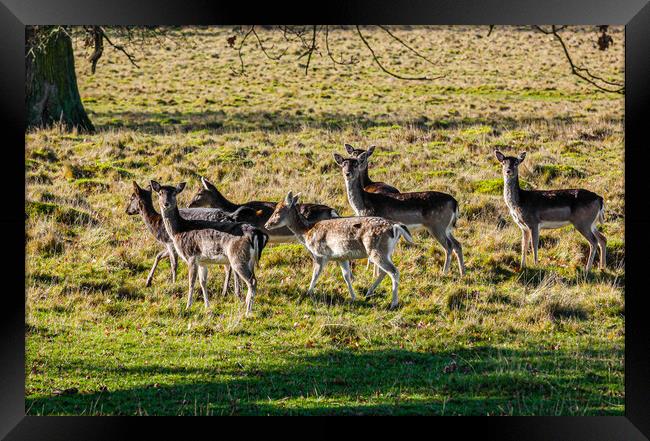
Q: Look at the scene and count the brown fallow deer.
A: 7